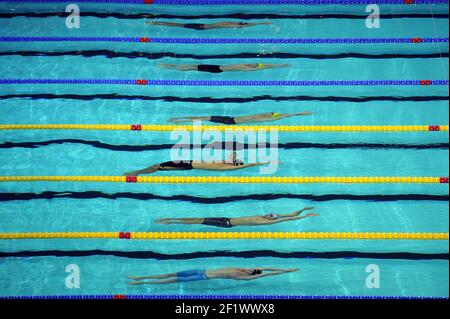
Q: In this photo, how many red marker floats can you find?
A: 12